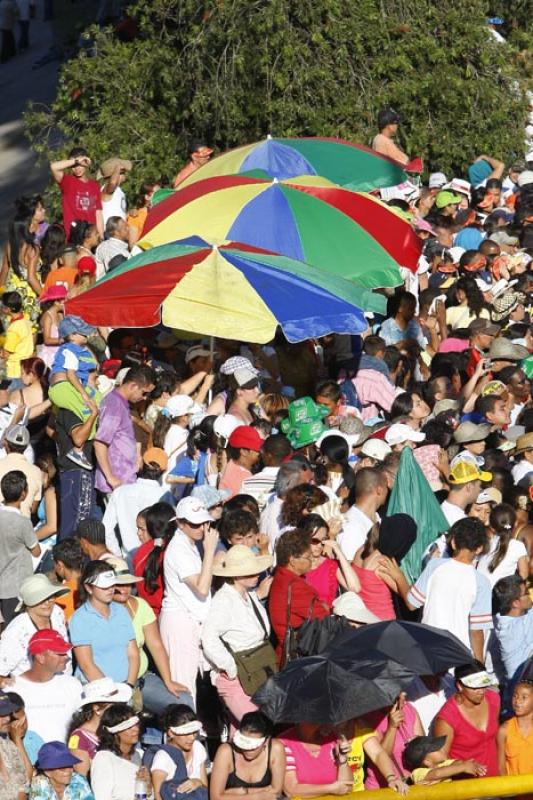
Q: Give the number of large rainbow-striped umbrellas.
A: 3